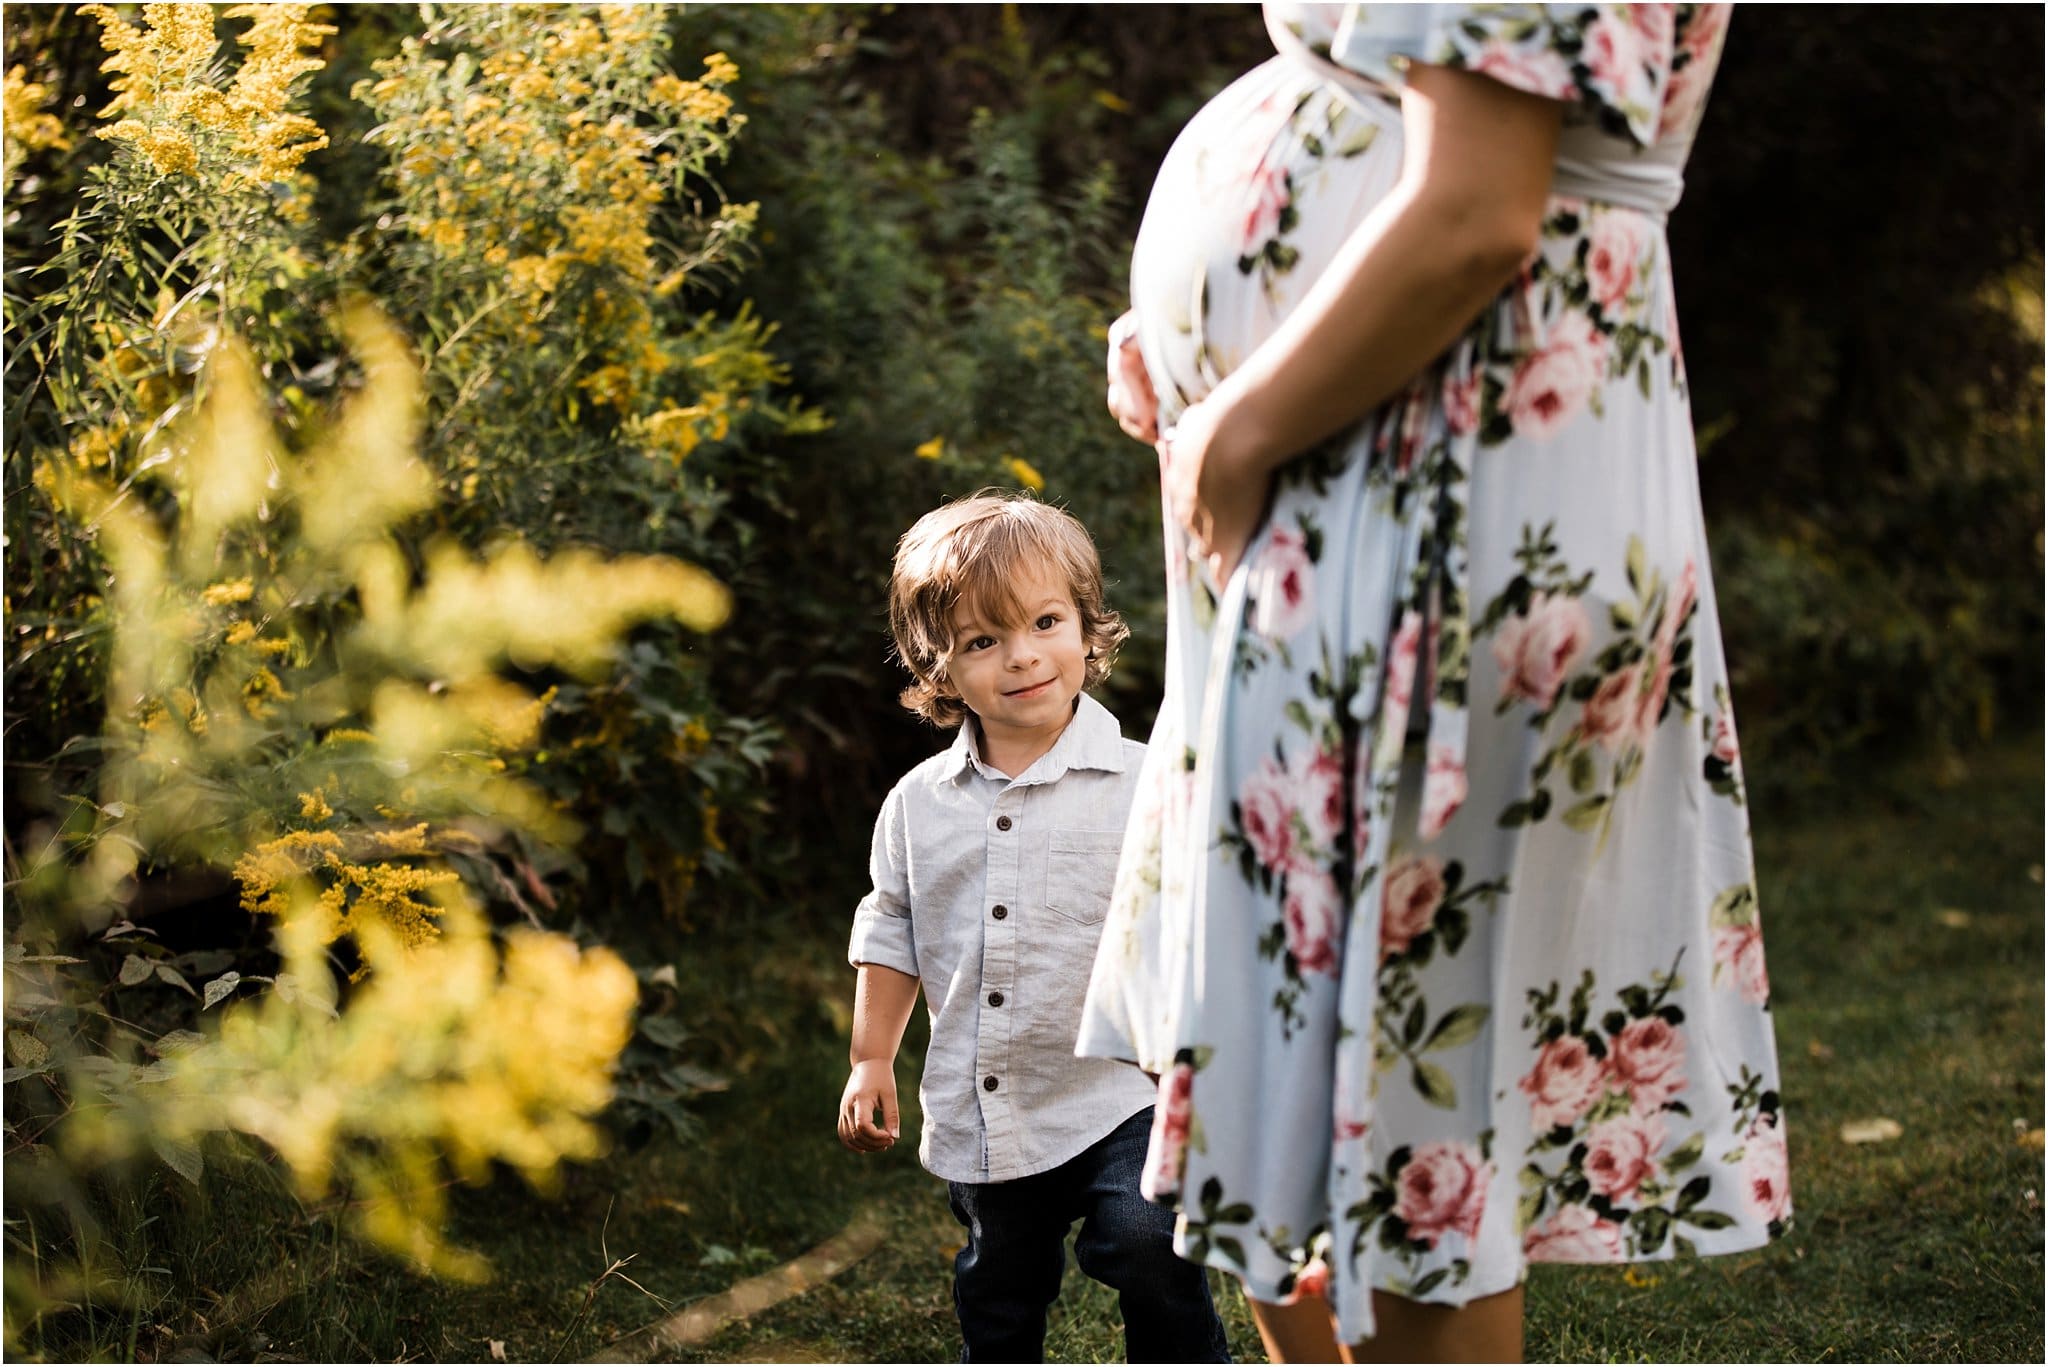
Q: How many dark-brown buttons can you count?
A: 4